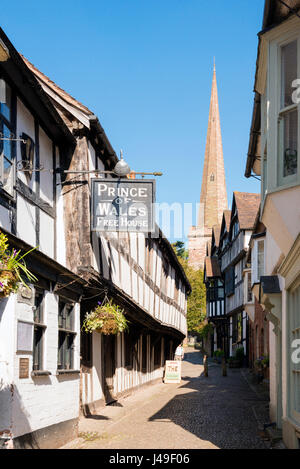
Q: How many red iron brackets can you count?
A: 0